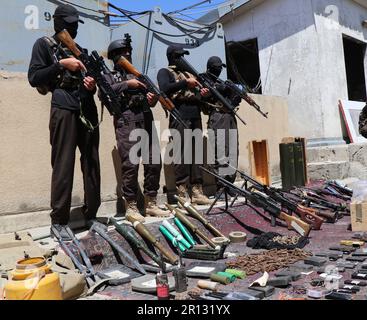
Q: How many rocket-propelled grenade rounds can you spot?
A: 4